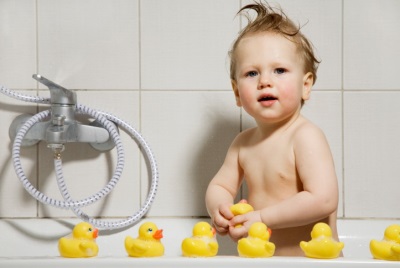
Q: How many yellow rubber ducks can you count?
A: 7